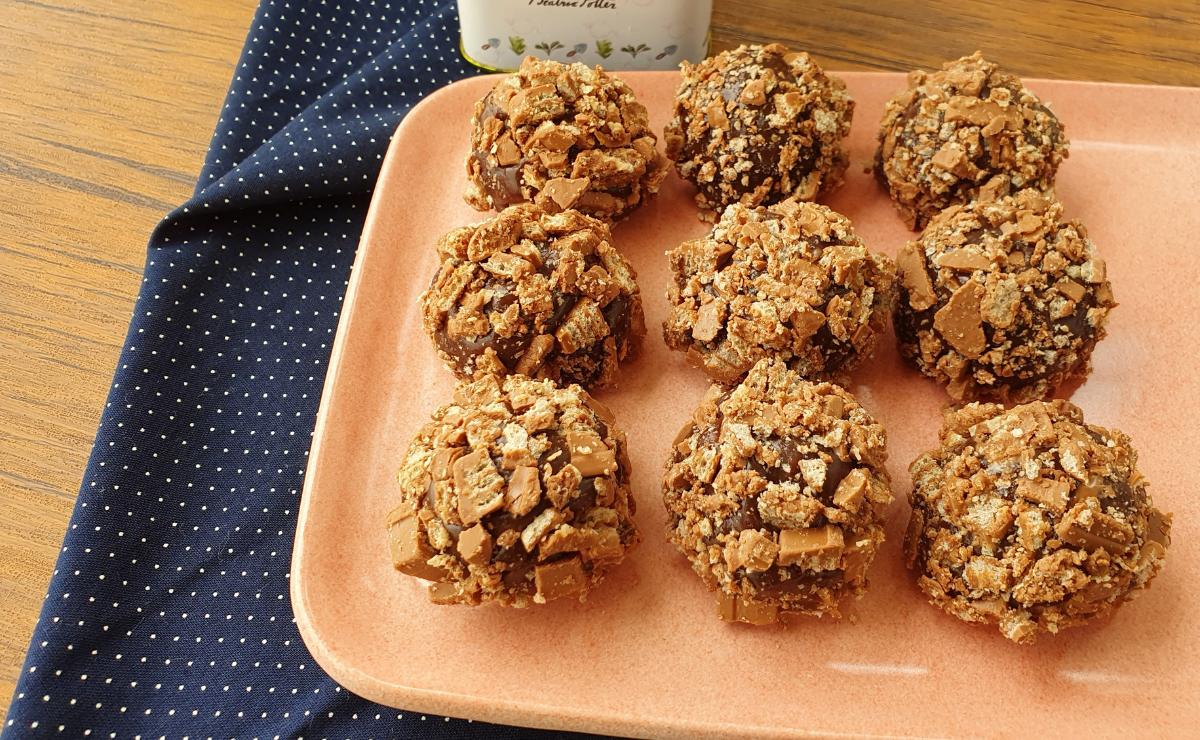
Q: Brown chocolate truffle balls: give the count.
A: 9